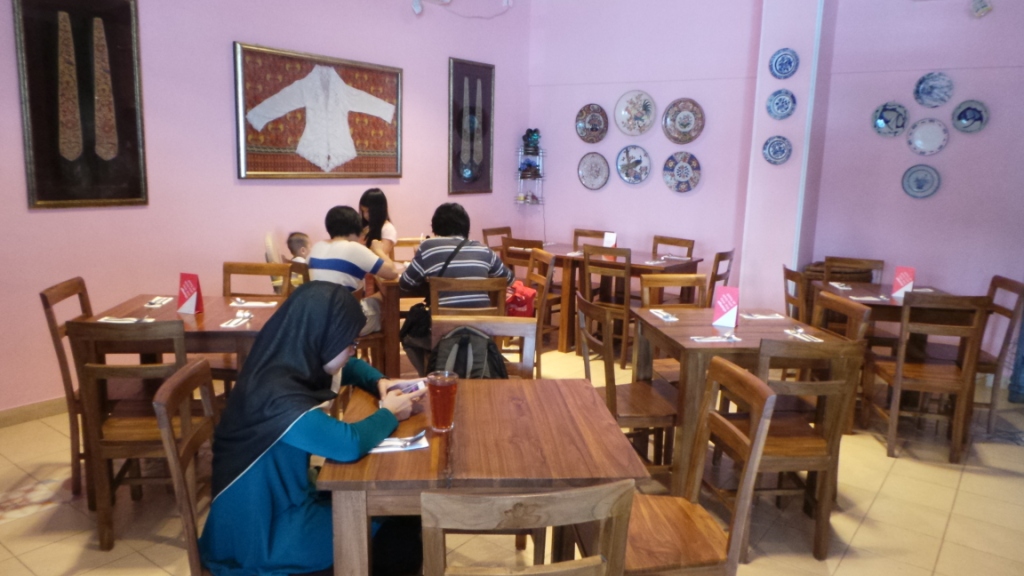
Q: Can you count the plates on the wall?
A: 14